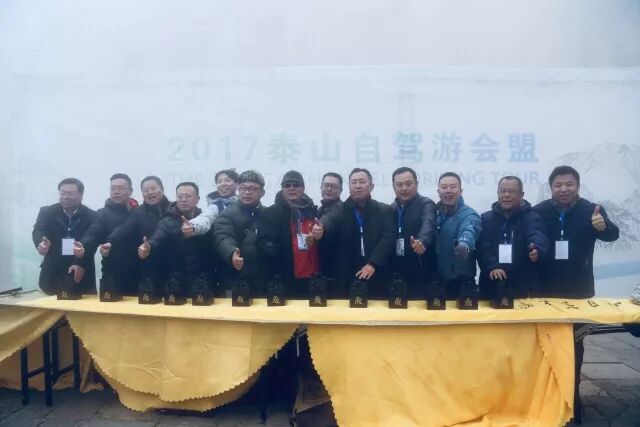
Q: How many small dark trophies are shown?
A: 13